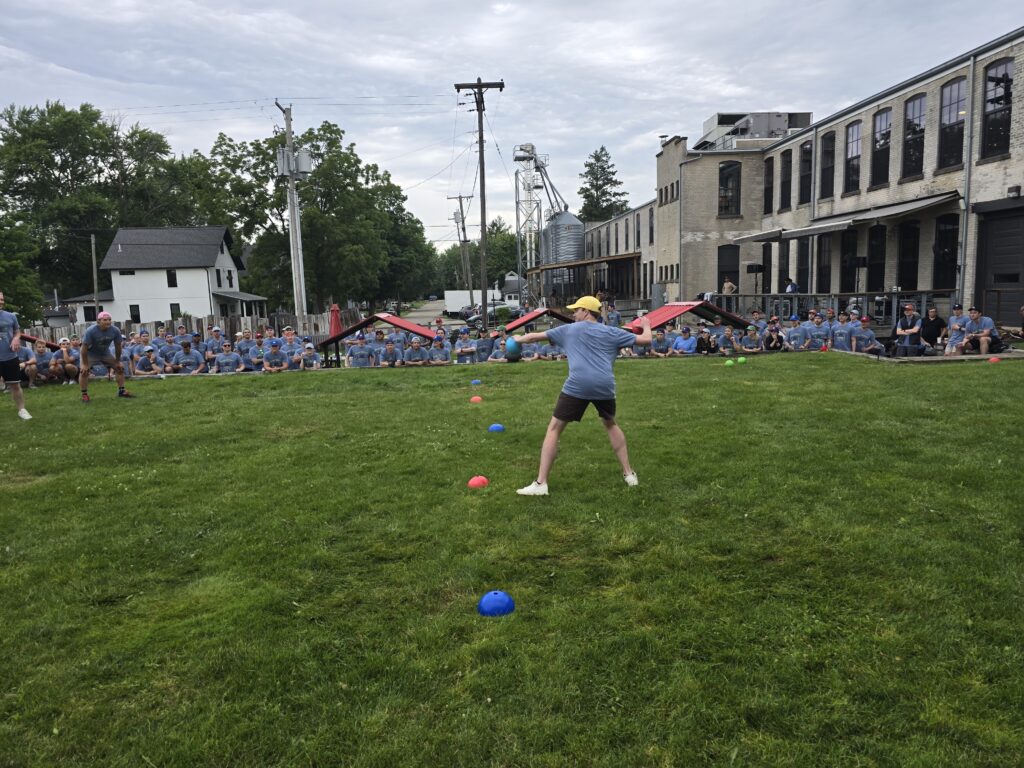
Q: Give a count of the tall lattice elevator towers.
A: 1